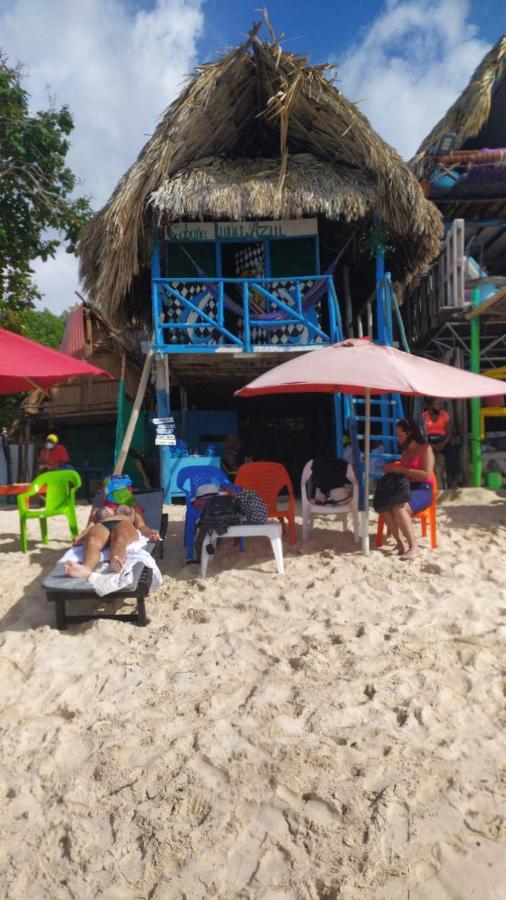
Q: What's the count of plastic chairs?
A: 5